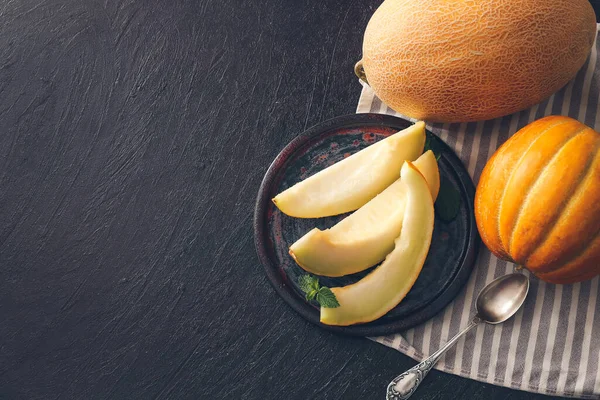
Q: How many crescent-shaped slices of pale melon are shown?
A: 3